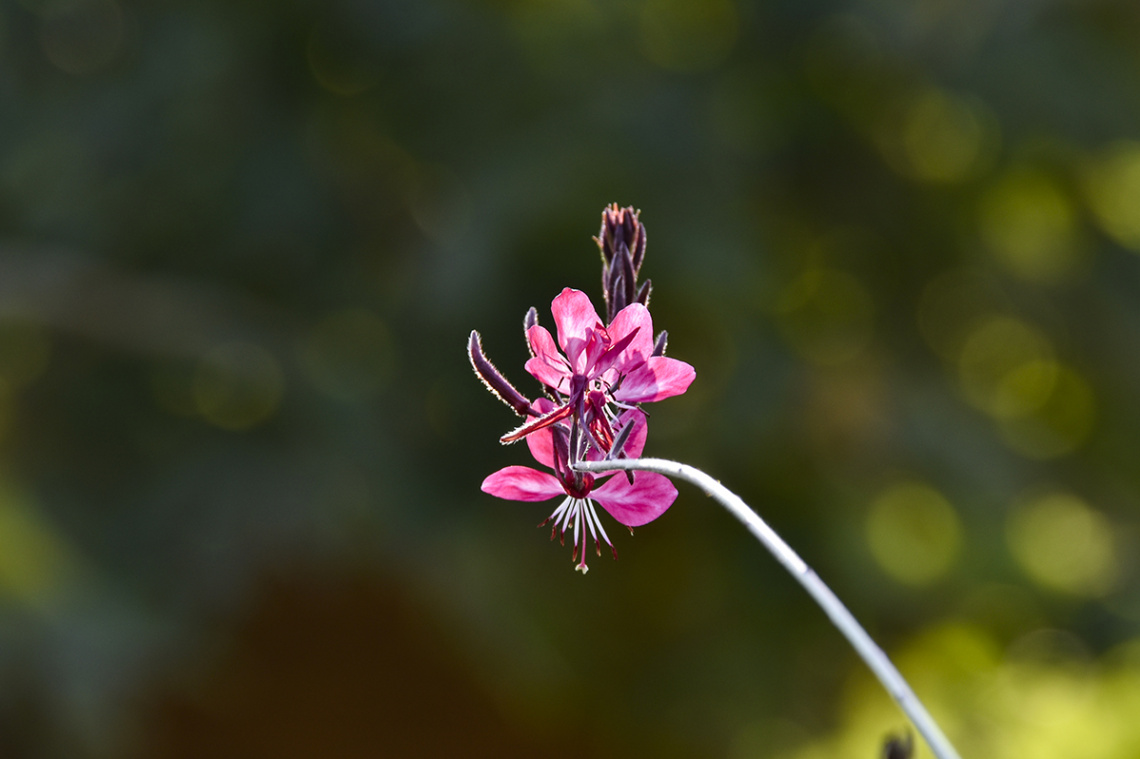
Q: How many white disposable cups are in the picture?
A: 0